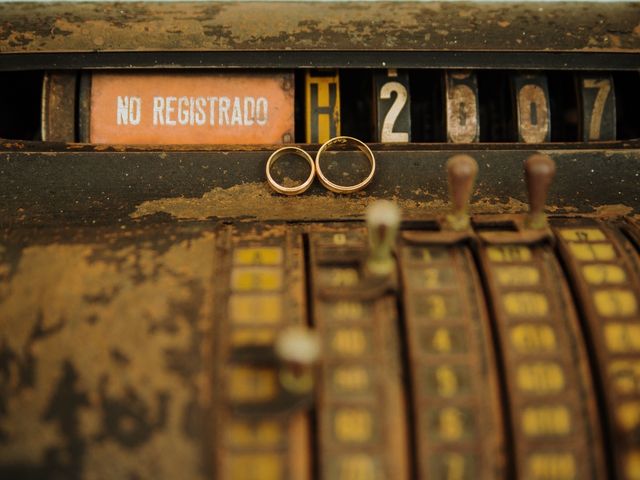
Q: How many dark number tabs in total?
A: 4